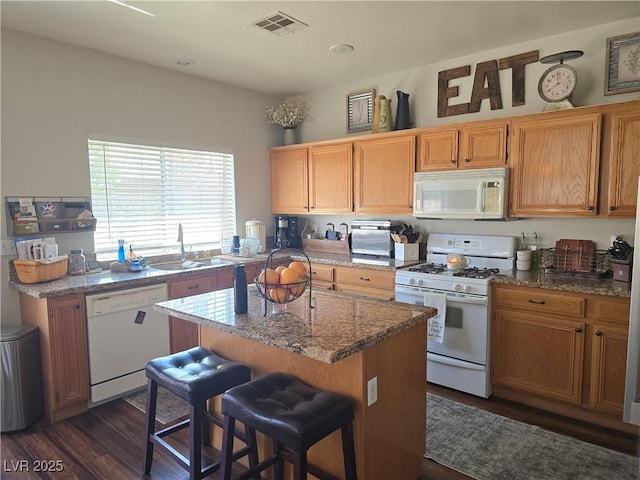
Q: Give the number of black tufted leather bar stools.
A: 2